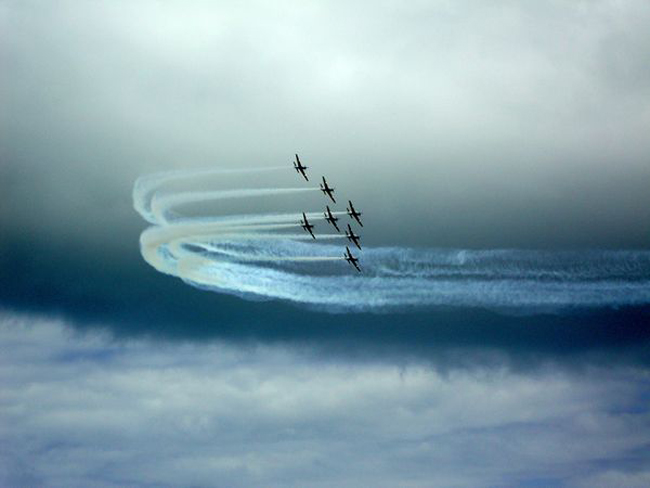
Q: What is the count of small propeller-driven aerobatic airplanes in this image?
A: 7